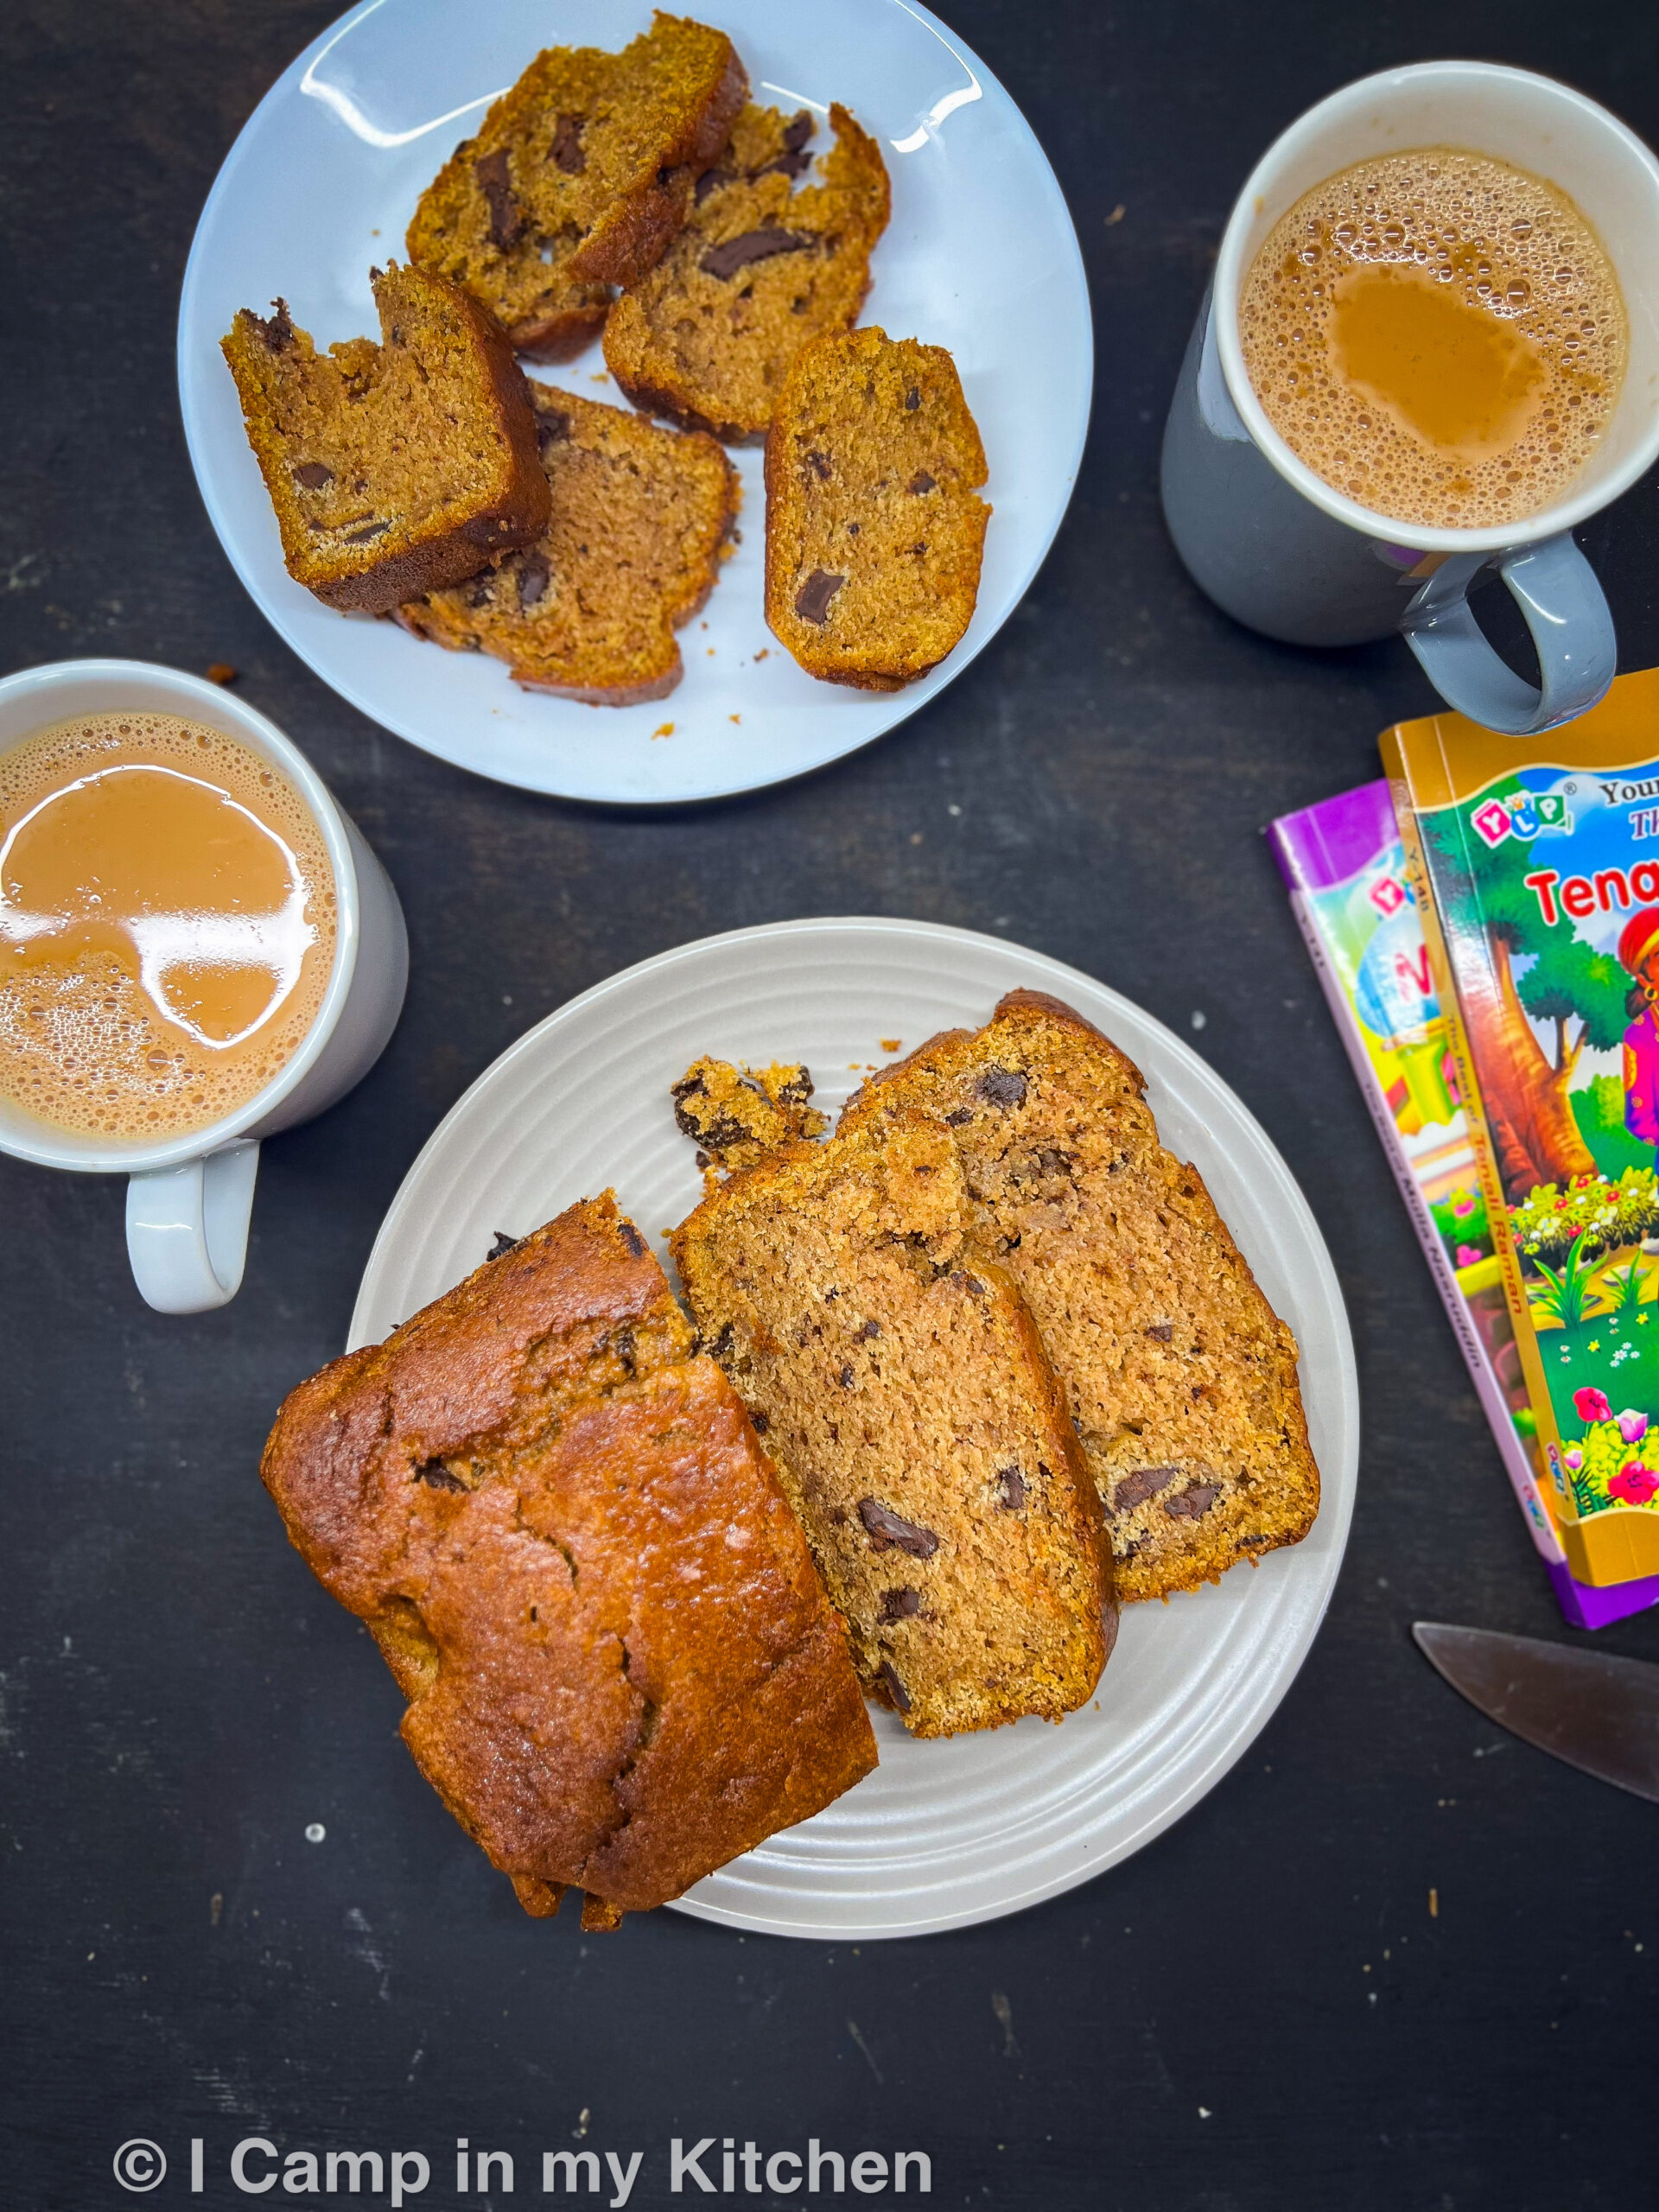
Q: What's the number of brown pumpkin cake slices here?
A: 7